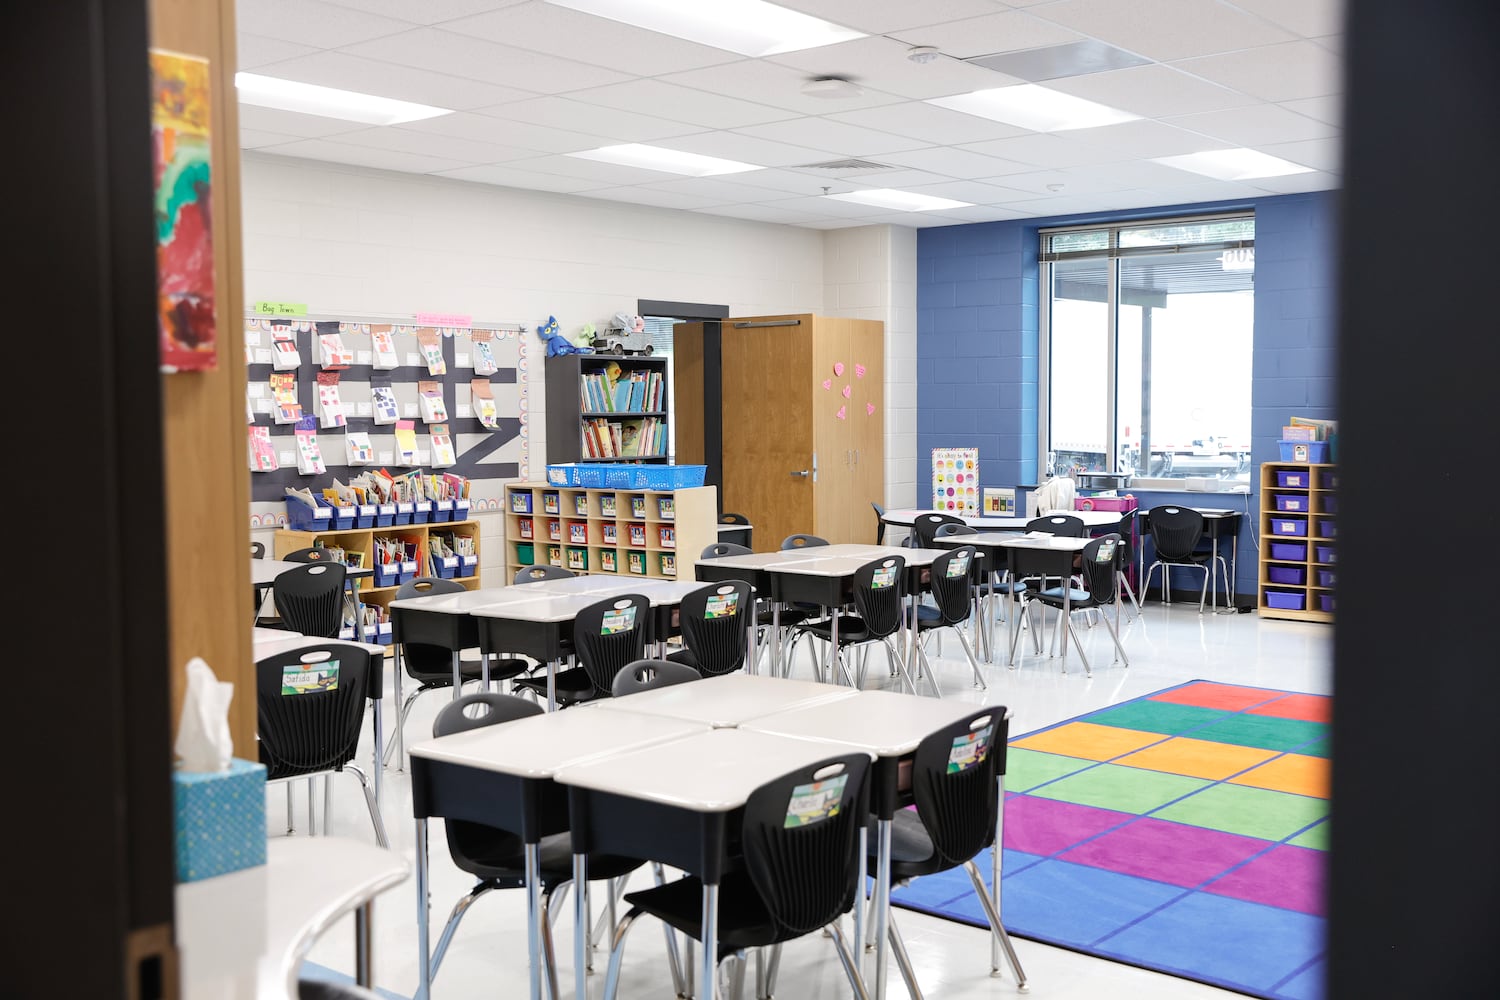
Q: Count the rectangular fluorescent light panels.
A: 6